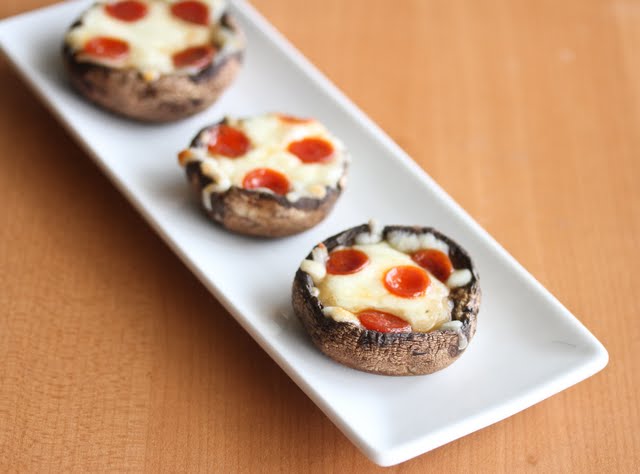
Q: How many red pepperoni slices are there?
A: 12